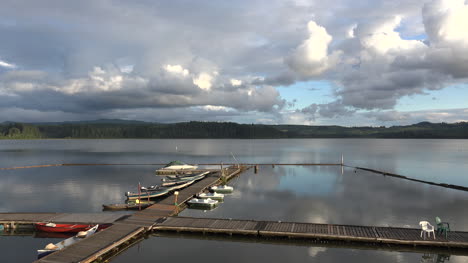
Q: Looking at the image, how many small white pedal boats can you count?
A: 3